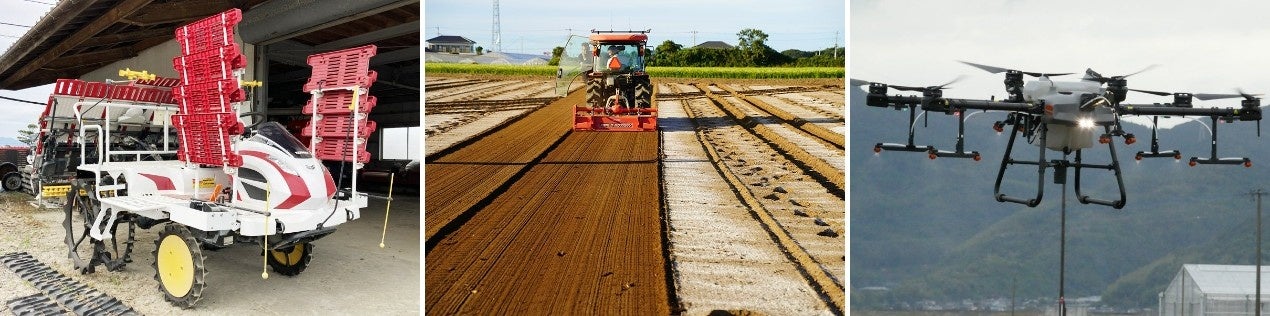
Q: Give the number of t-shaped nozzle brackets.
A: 4